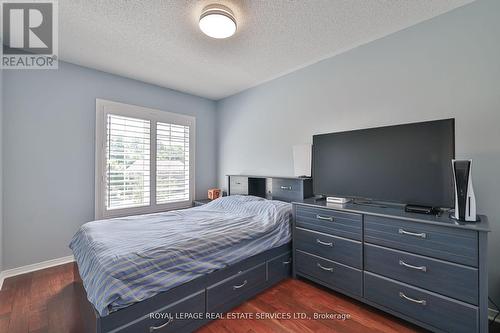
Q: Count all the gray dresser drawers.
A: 6